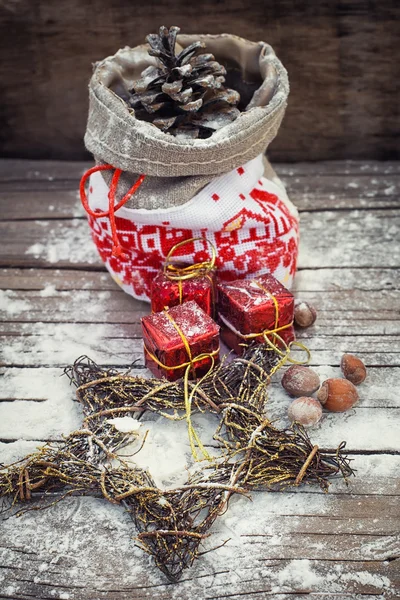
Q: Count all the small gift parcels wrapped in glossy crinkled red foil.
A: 3